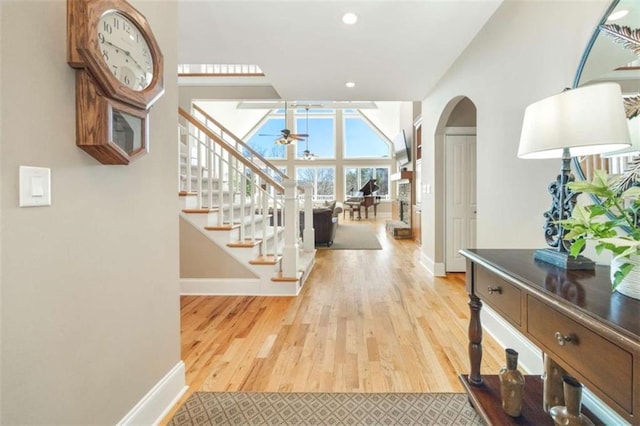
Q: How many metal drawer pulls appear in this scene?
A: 2